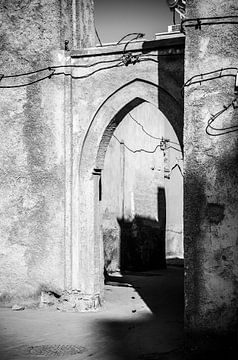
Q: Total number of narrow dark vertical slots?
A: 1